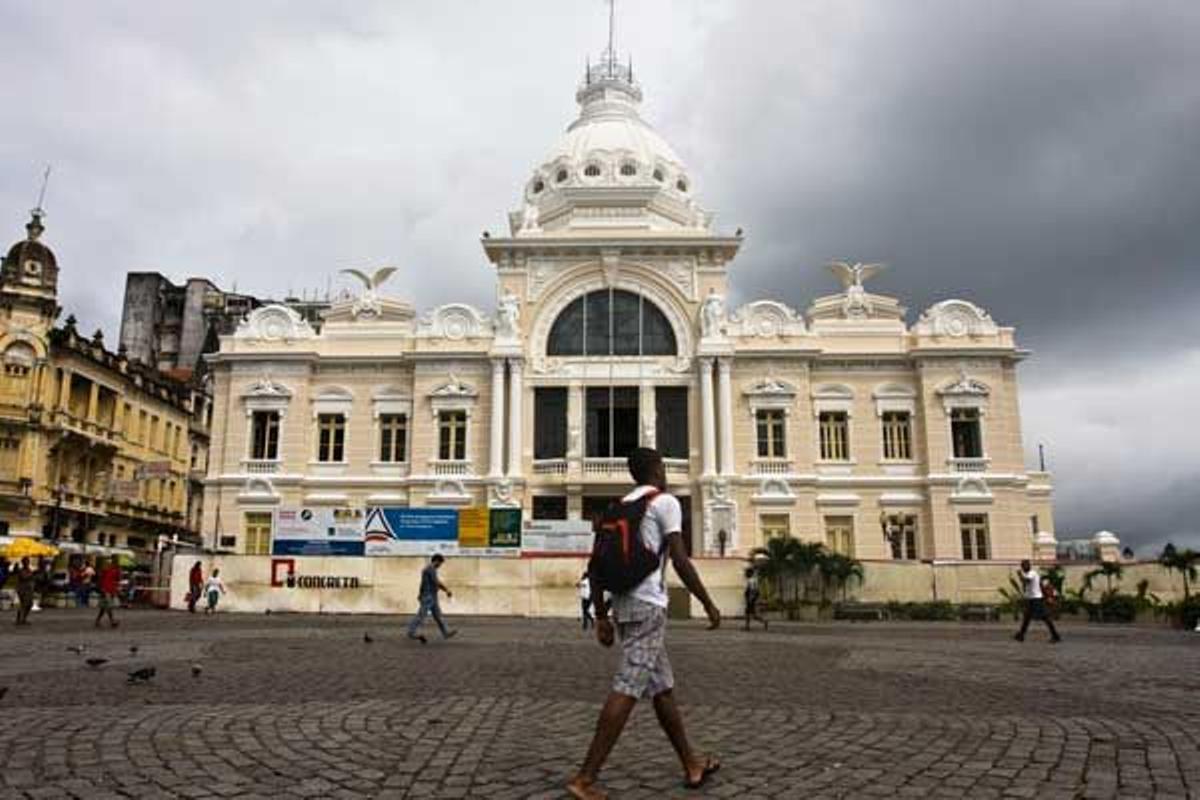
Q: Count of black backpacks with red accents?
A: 1